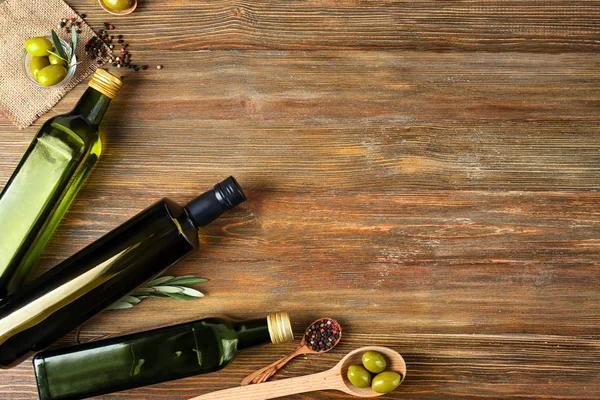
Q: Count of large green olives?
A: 8